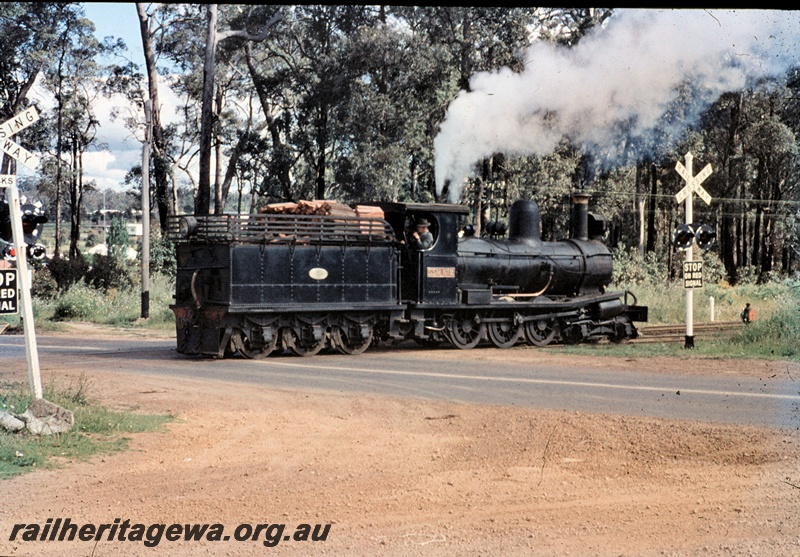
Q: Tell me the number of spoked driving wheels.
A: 3